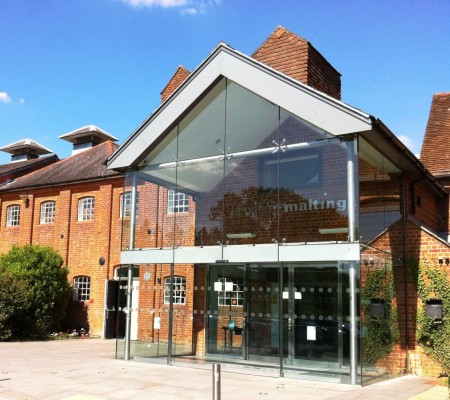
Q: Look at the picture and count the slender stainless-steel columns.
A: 2